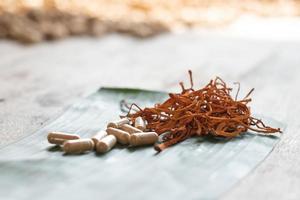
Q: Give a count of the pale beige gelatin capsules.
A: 9